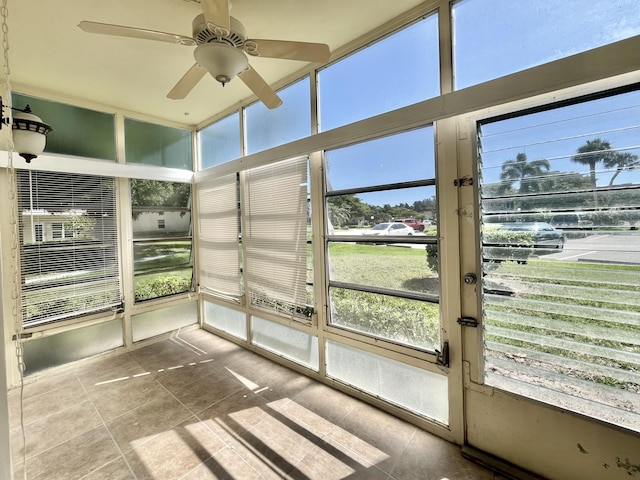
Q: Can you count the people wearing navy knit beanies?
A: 0